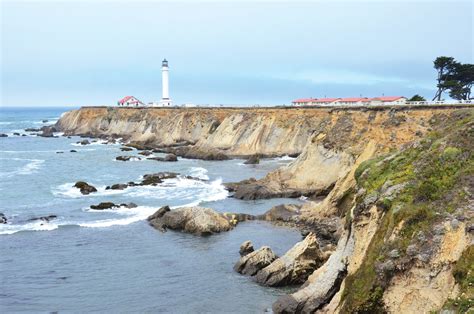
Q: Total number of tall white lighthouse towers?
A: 1